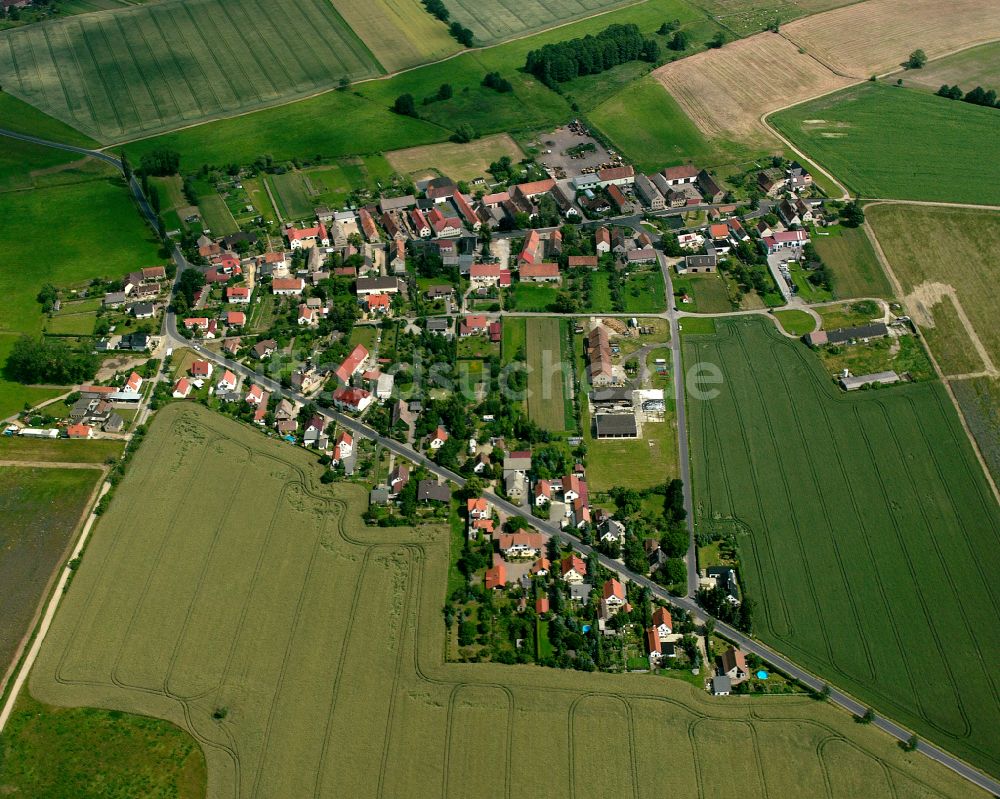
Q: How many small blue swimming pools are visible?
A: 3